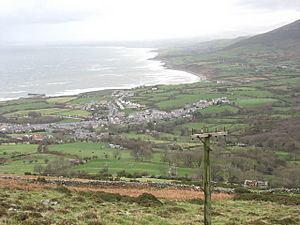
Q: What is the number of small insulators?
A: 4